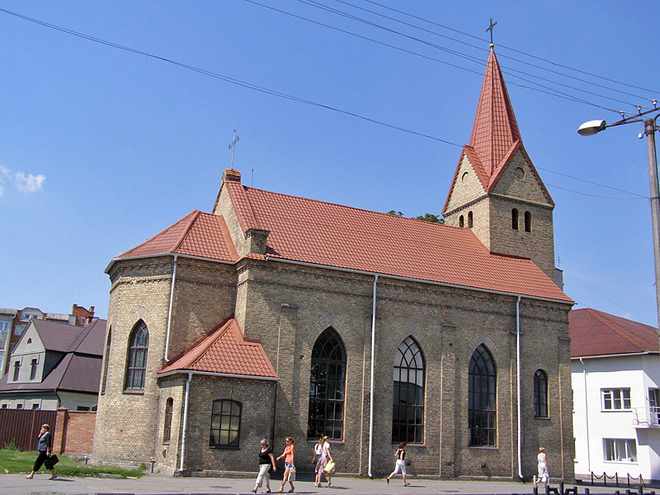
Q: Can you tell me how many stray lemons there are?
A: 0